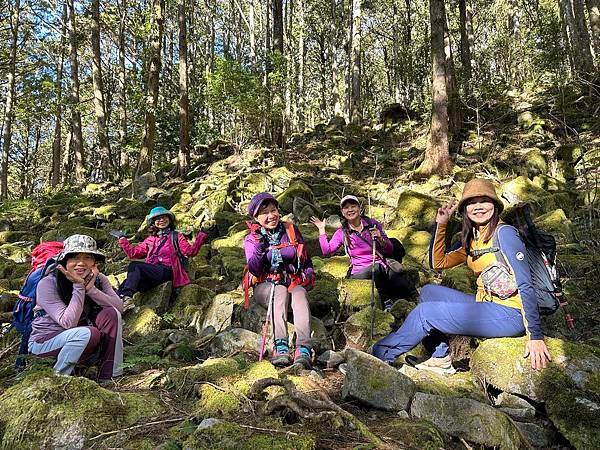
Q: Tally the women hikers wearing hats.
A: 5